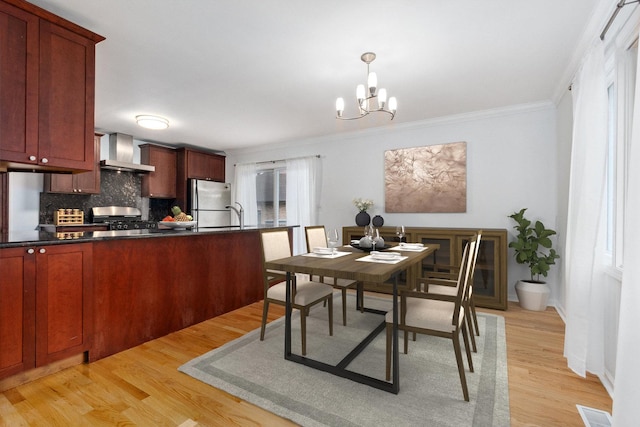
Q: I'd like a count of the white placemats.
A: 4